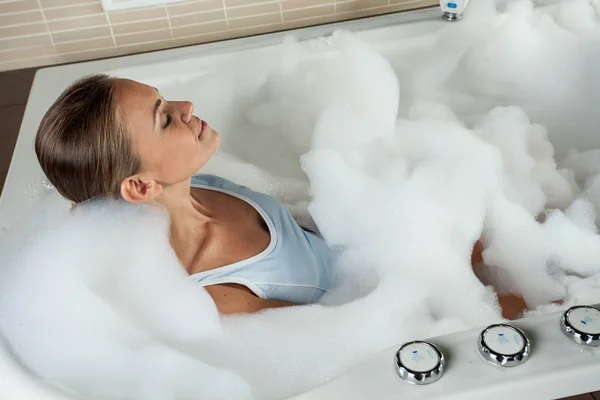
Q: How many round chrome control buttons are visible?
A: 3